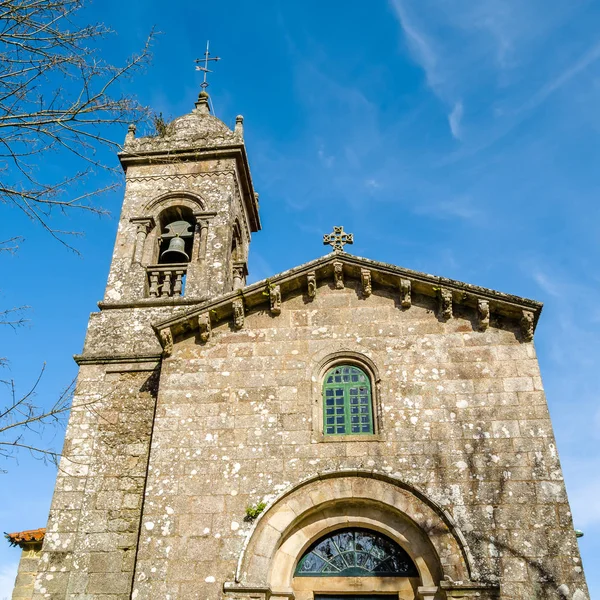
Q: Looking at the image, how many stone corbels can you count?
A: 11